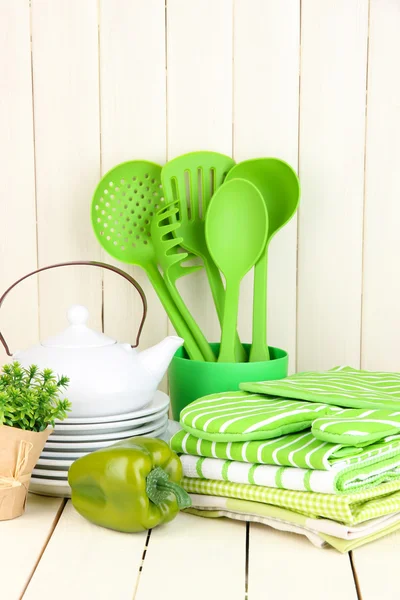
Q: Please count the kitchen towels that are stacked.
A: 4